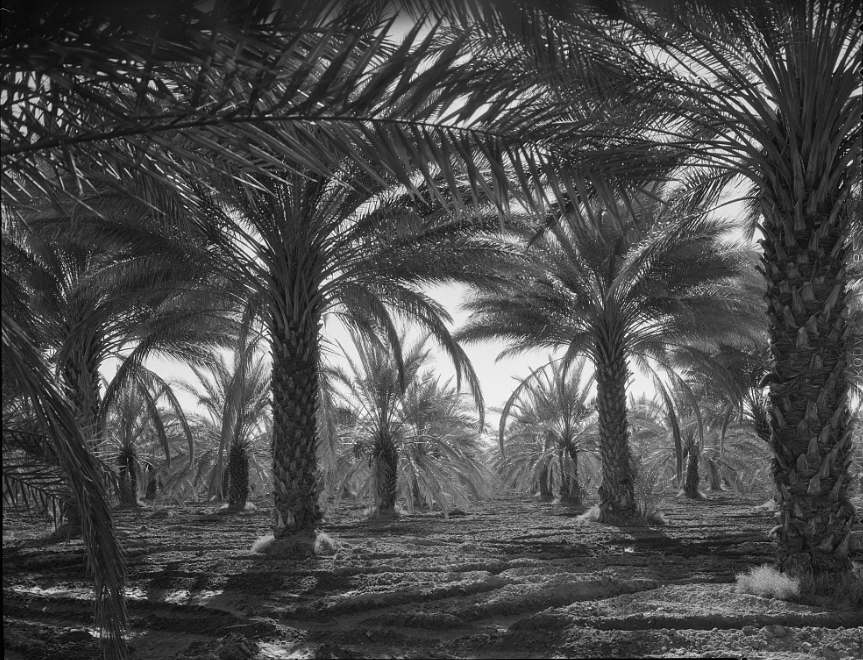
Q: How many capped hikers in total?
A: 0